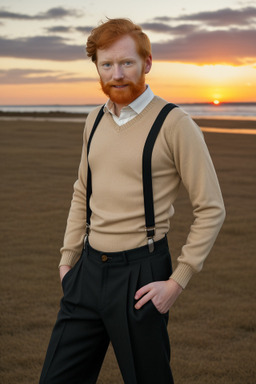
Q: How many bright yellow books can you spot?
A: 0